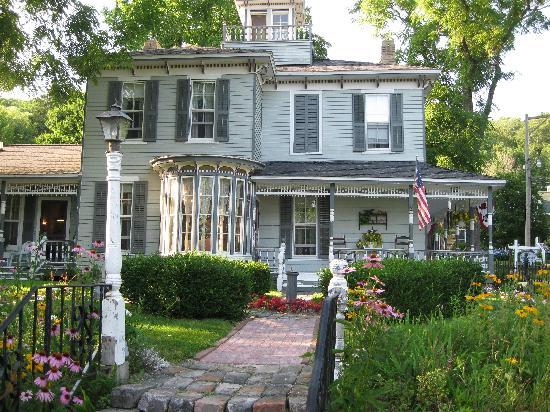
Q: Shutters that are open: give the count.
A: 10